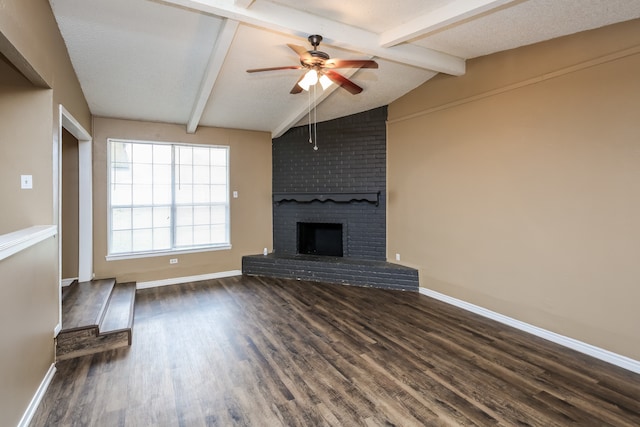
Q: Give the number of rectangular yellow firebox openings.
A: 0